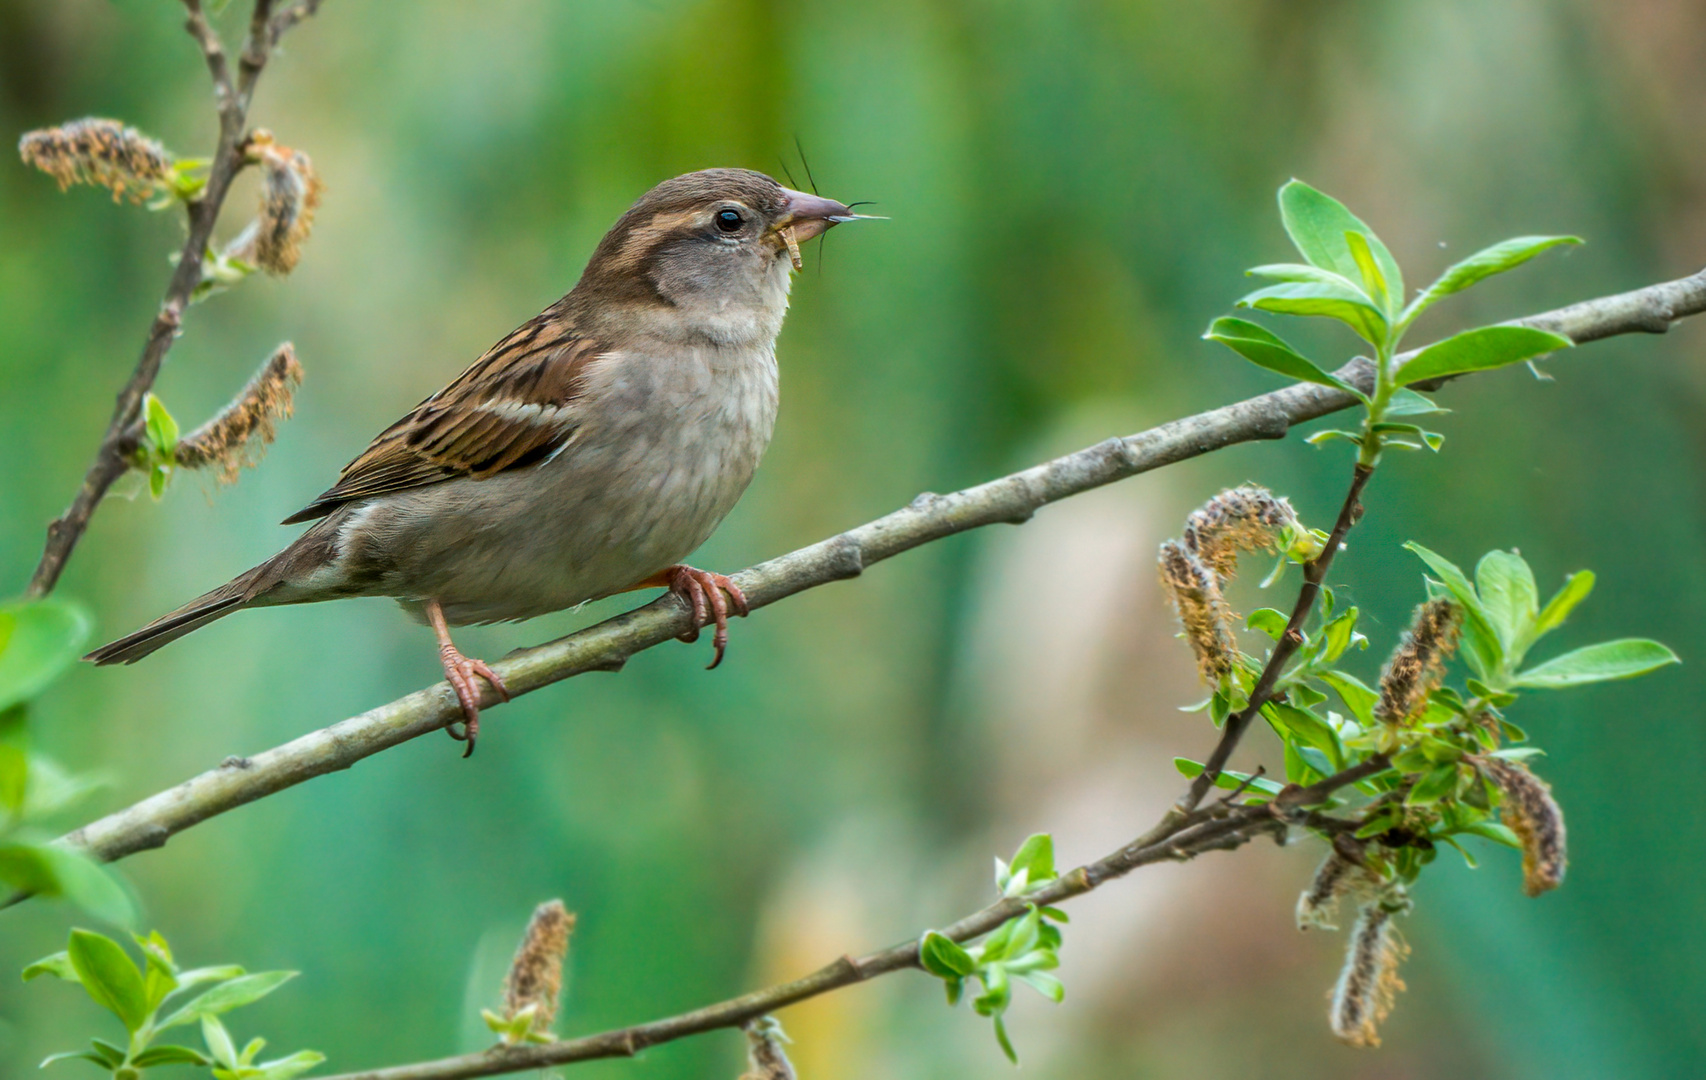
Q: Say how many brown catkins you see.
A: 11